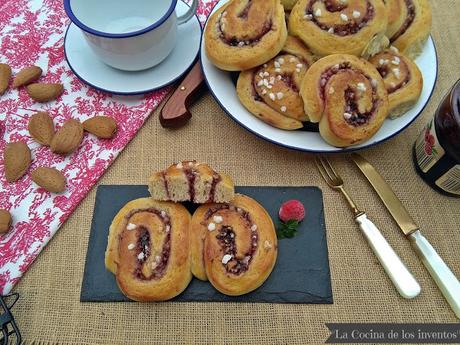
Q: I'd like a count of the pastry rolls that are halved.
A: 1